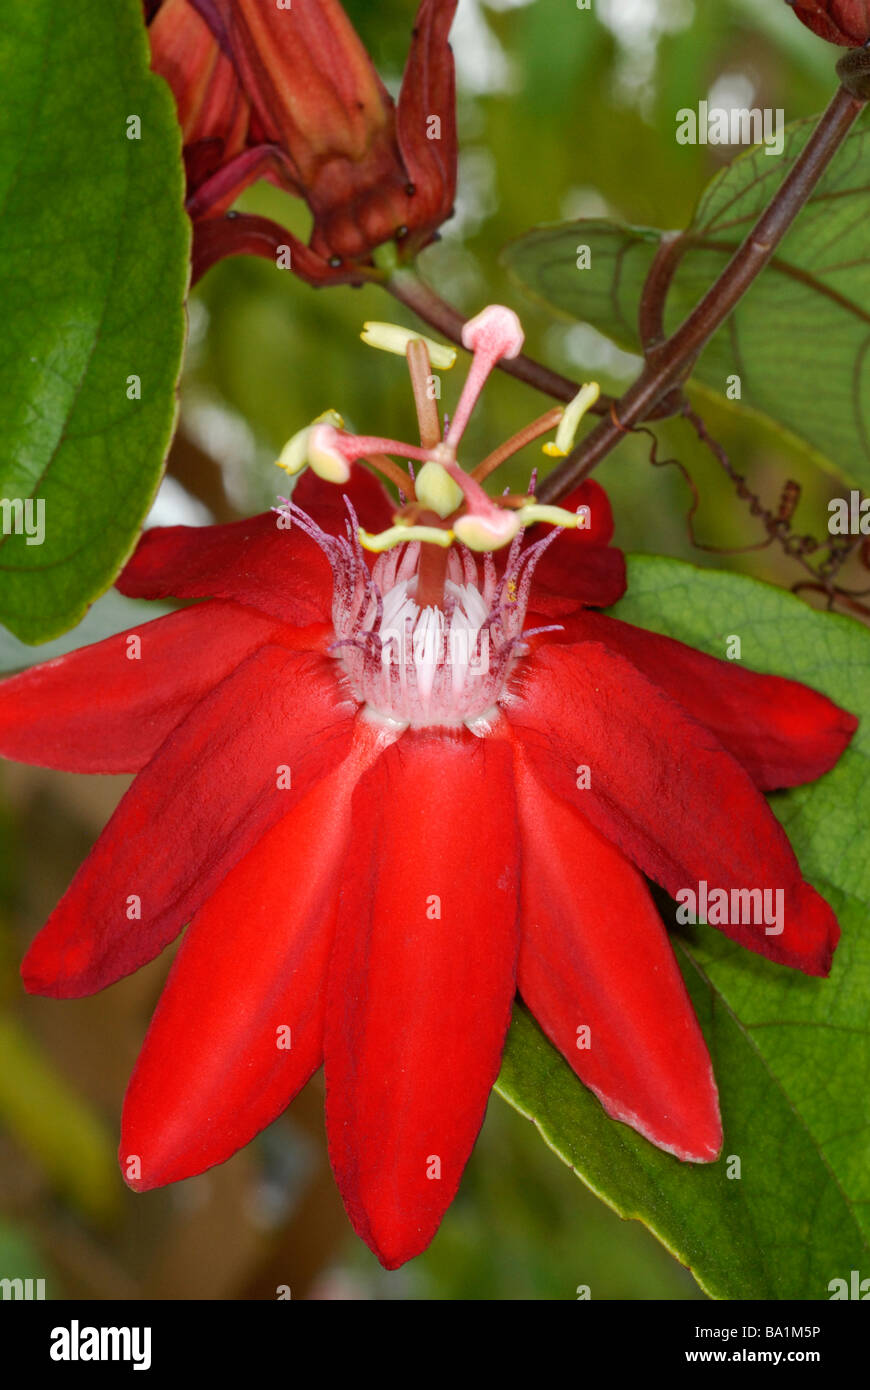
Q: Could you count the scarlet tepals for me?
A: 10